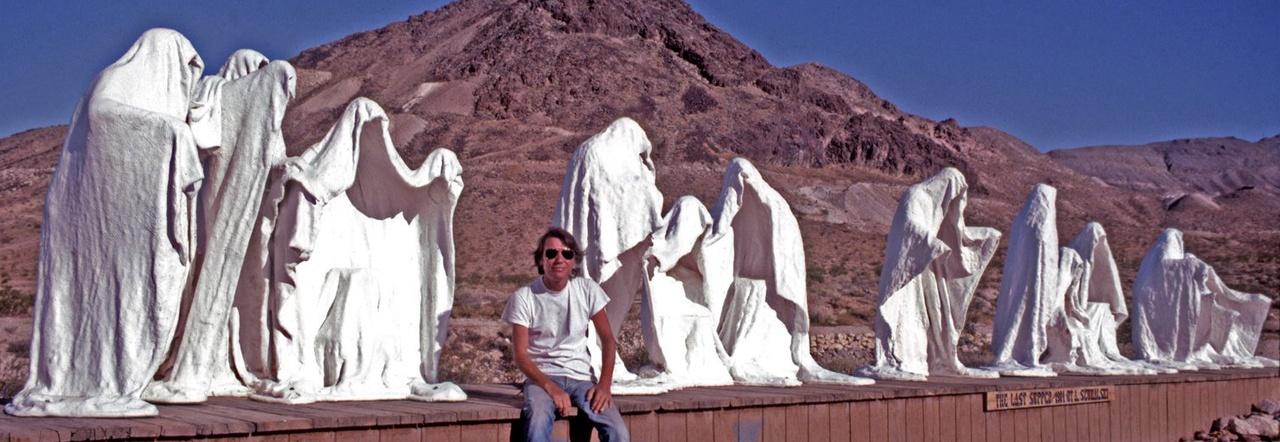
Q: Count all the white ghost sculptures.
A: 11